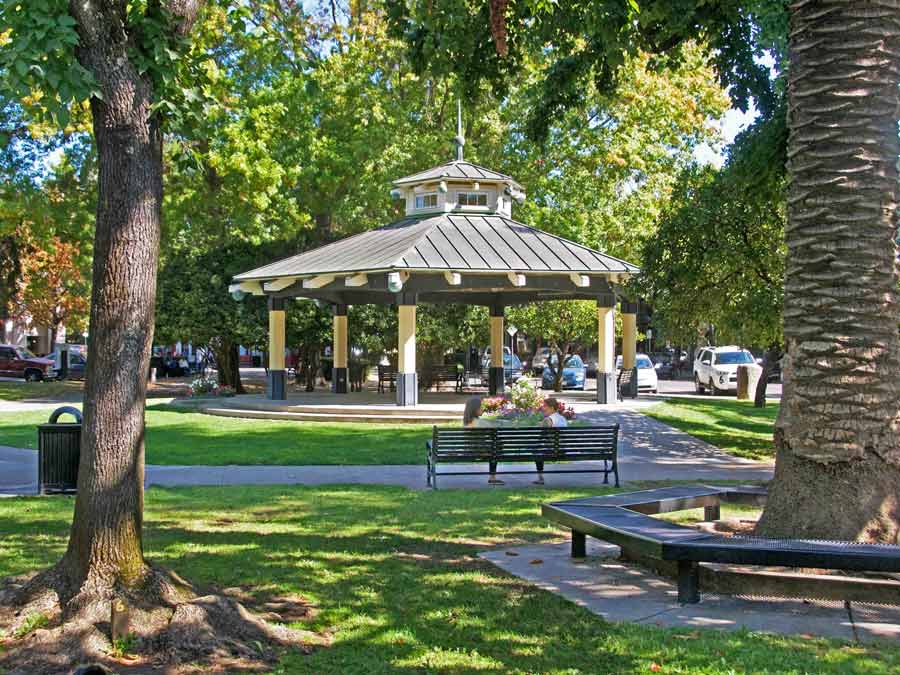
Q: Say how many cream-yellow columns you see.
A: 6